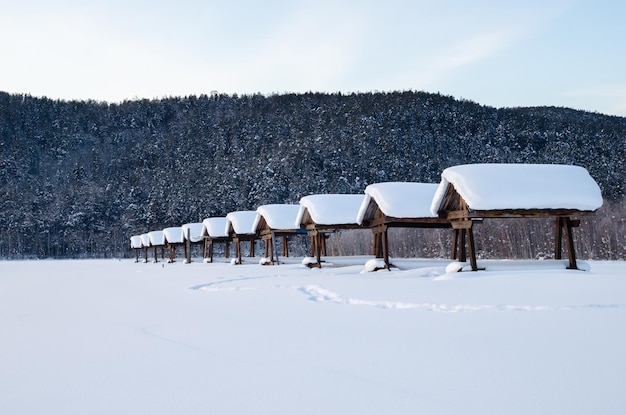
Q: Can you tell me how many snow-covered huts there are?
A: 11